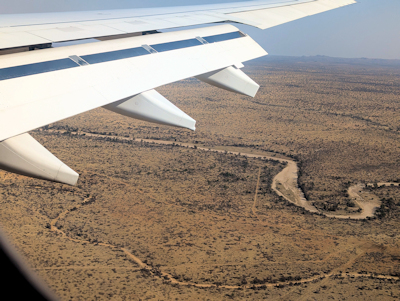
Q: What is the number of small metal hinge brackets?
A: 3